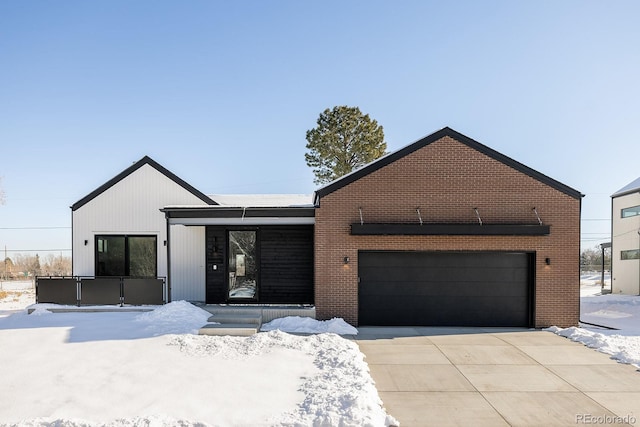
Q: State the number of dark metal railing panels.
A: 3